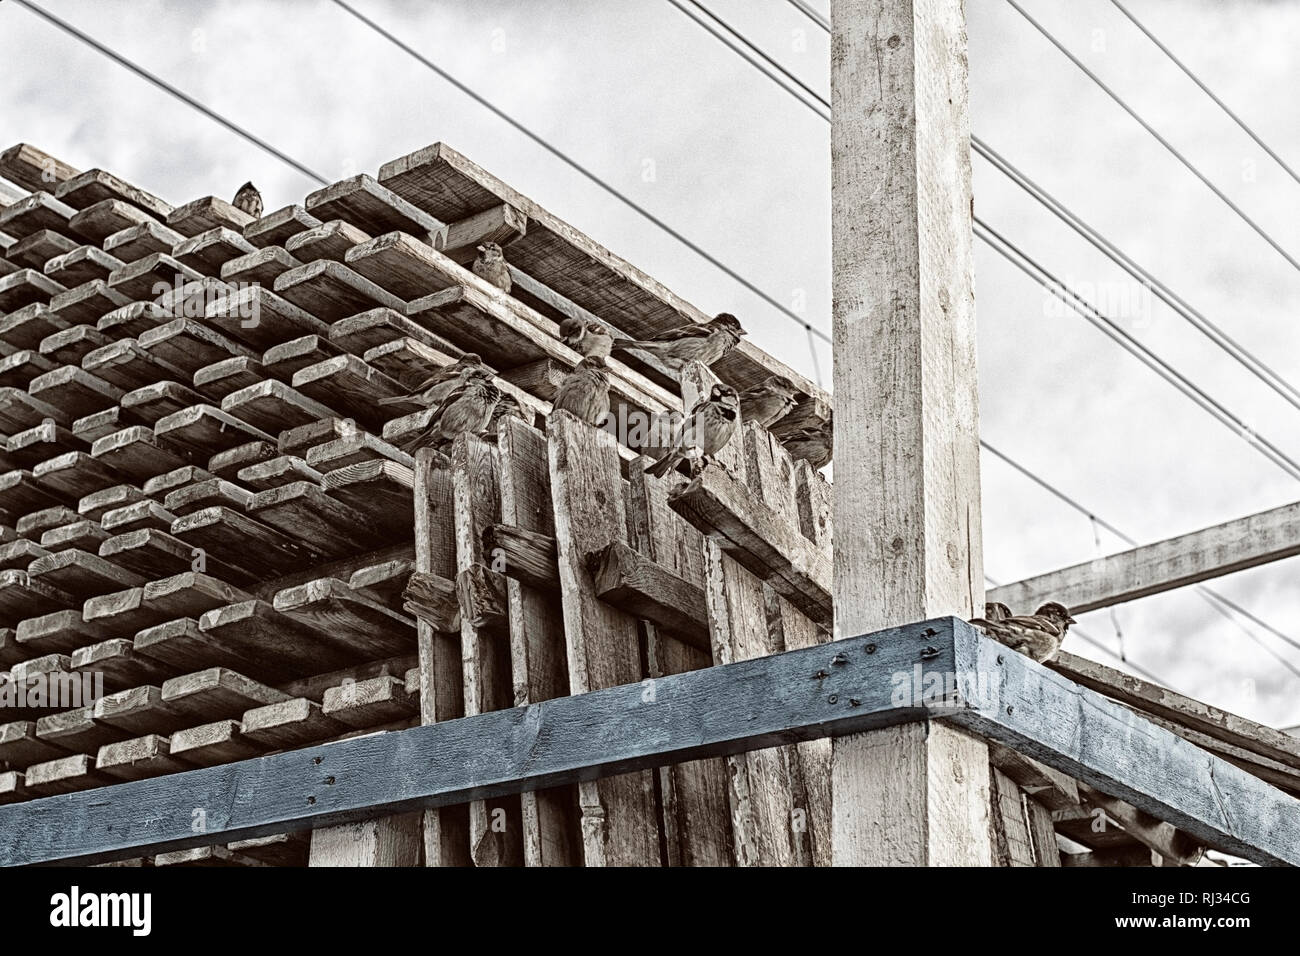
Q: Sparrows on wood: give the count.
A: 15